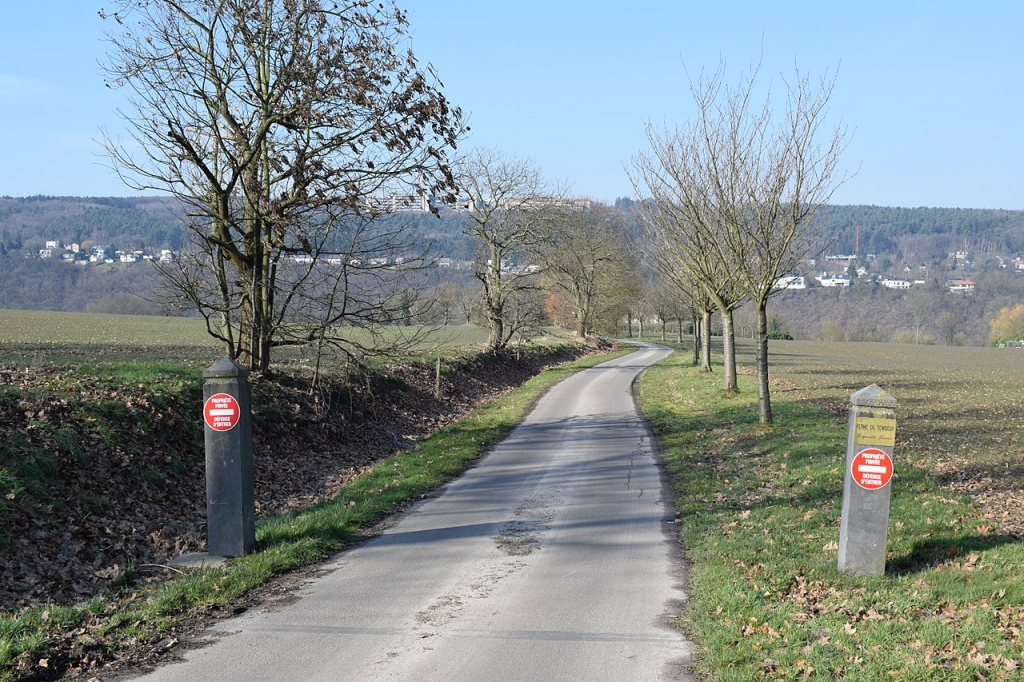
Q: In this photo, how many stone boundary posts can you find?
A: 2